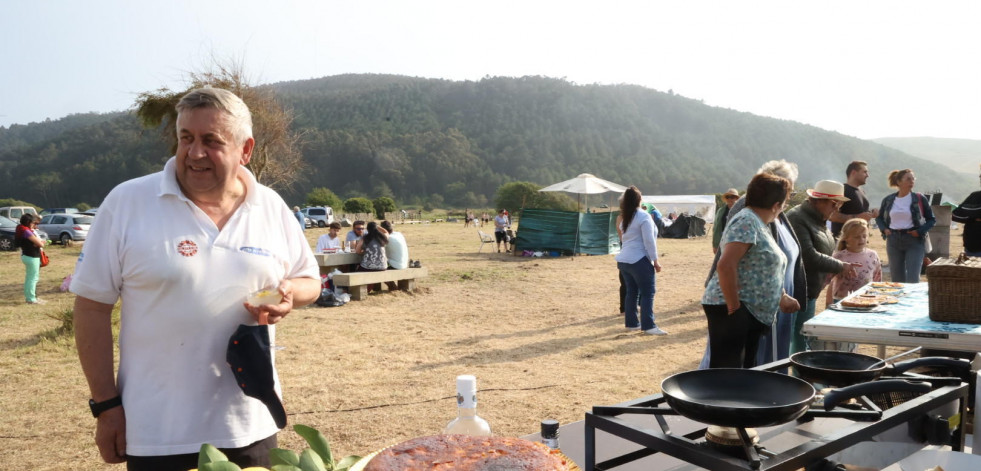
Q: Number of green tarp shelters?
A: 1